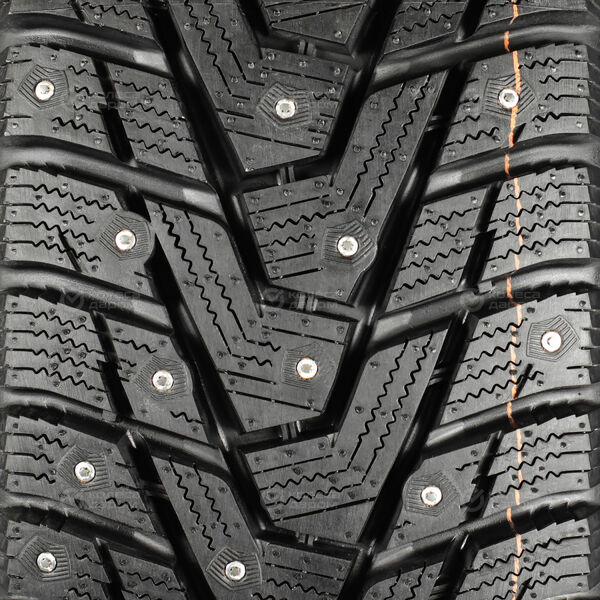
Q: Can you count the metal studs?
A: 12